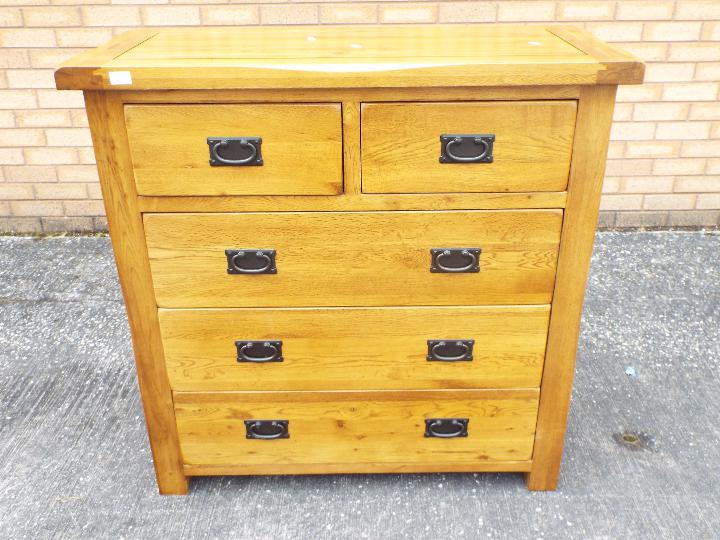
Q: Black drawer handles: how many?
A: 8